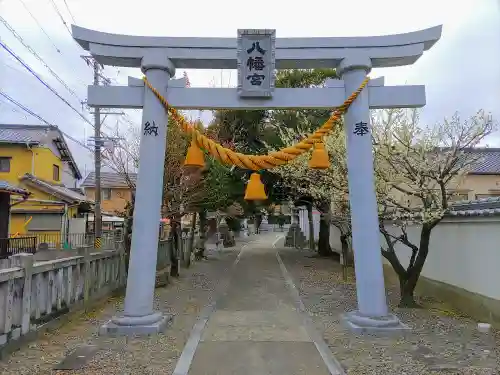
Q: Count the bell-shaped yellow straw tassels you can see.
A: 3